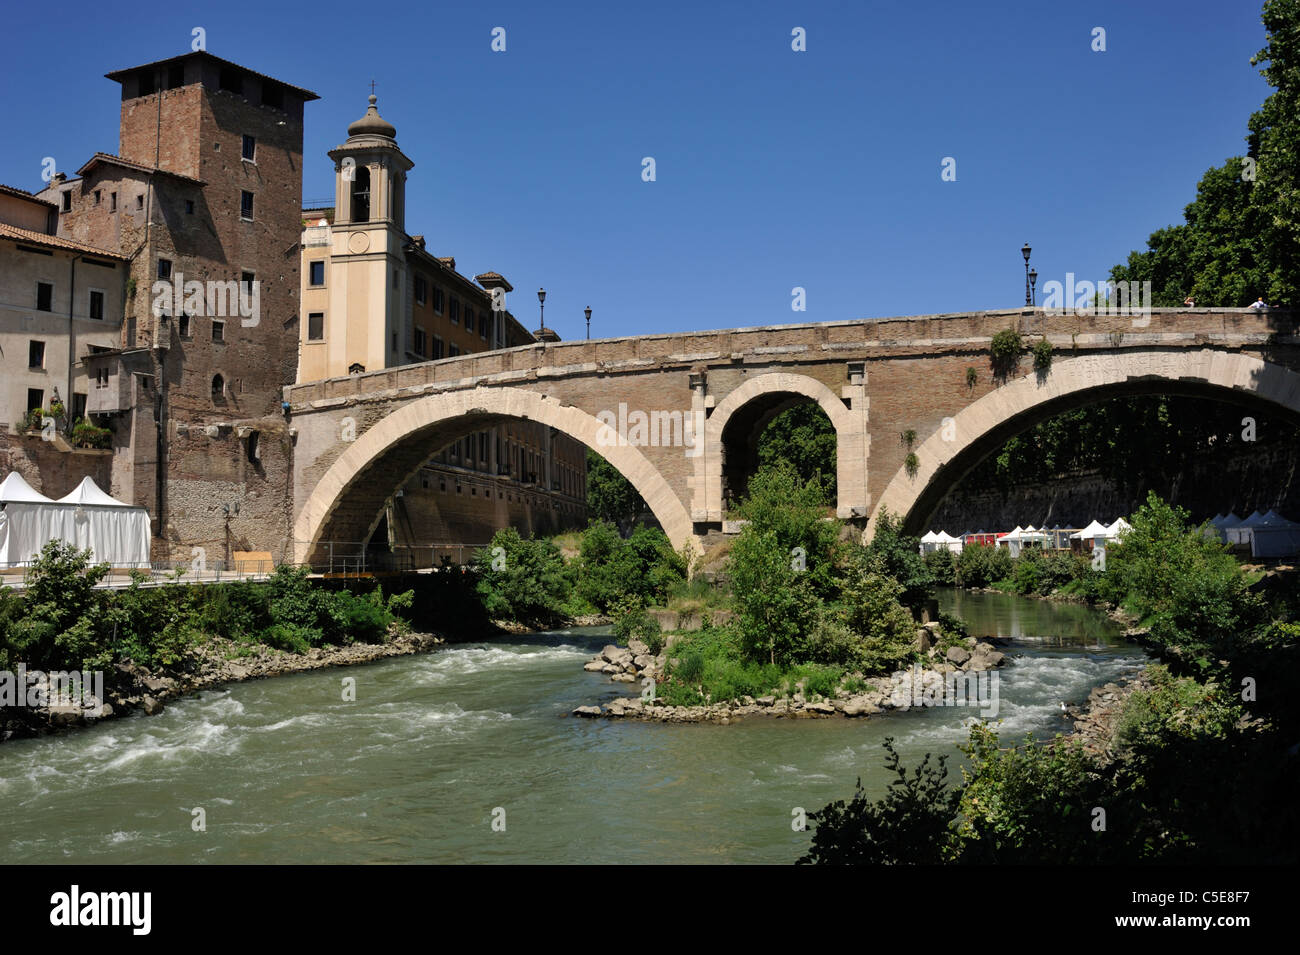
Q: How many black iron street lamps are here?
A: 4